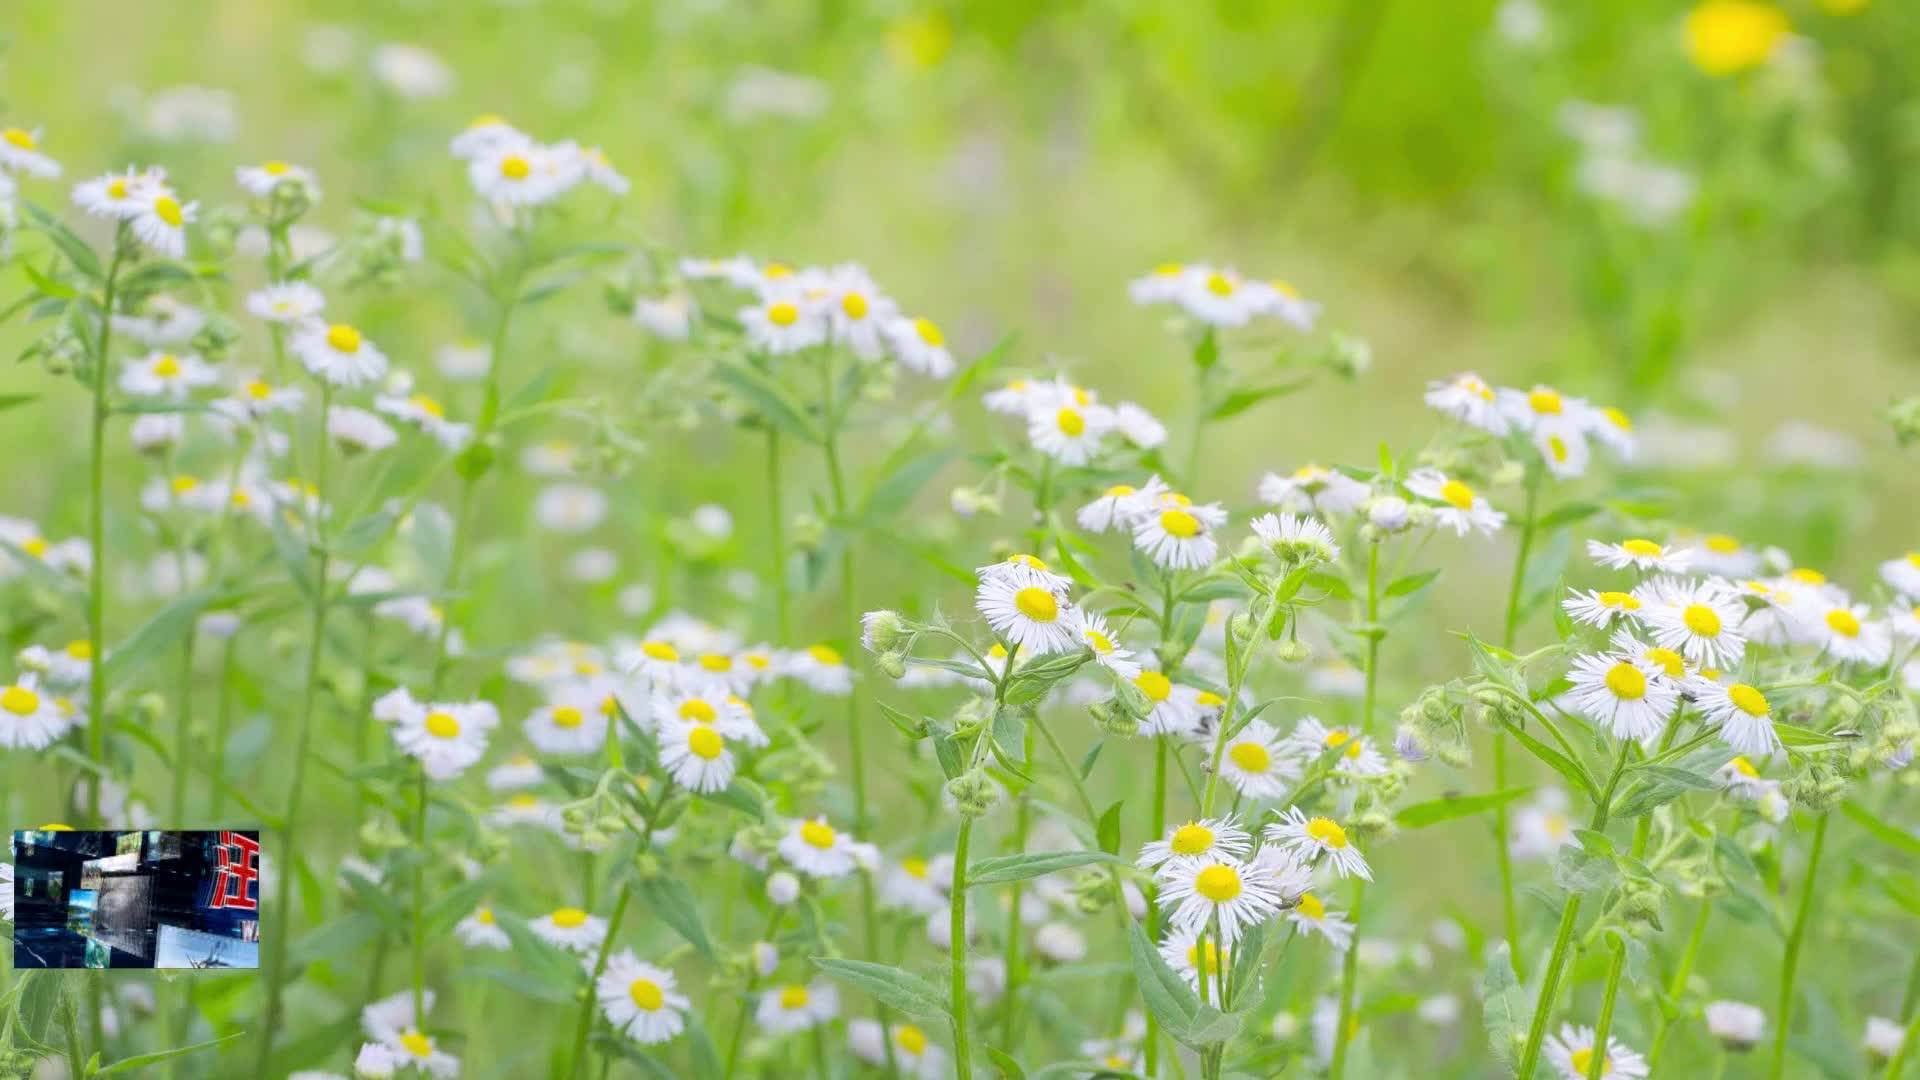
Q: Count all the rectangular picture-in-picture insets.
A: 1